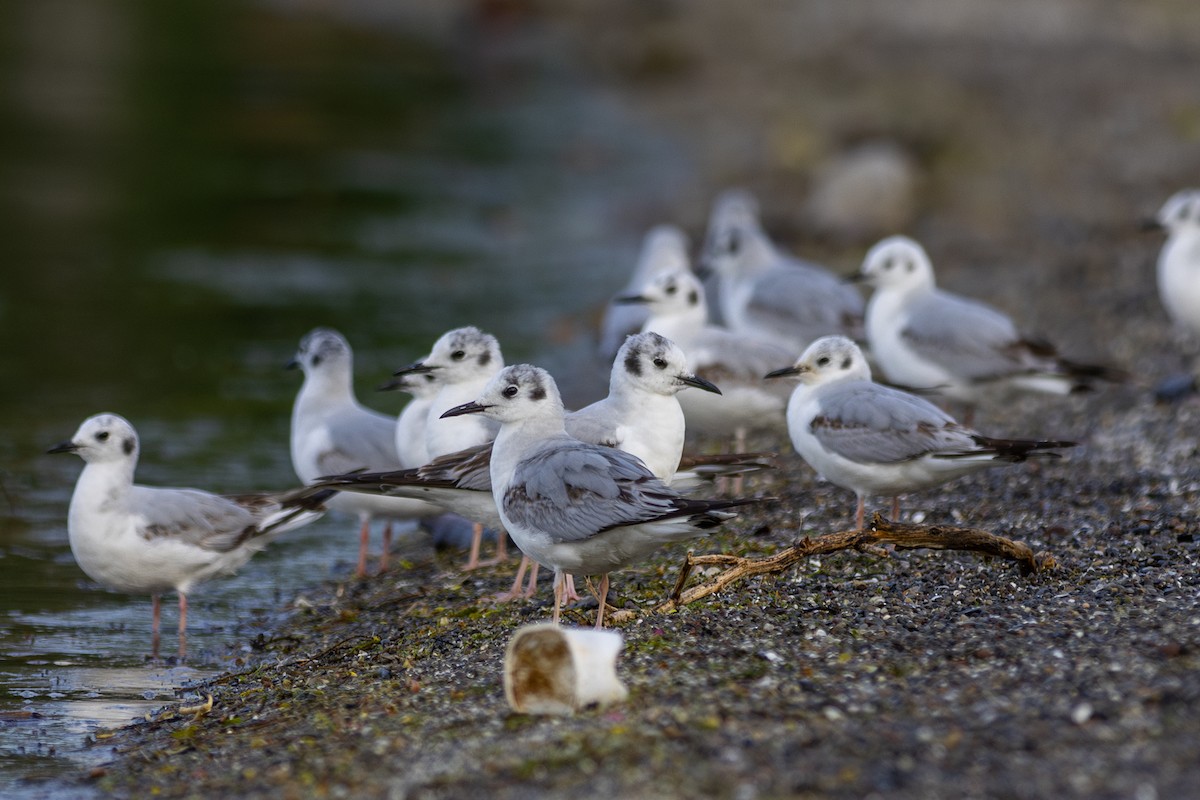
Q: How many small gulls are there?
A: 12